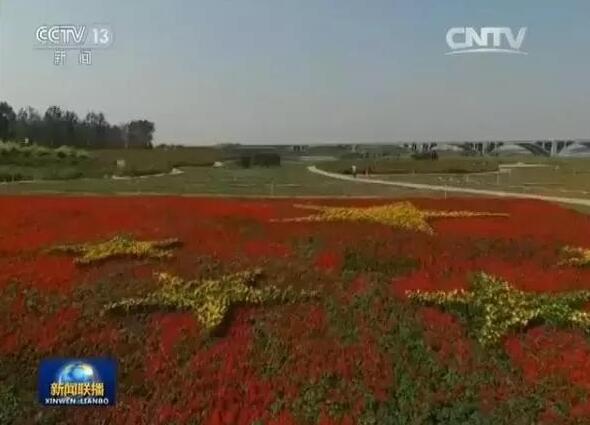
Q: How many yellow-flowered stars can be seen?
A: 5